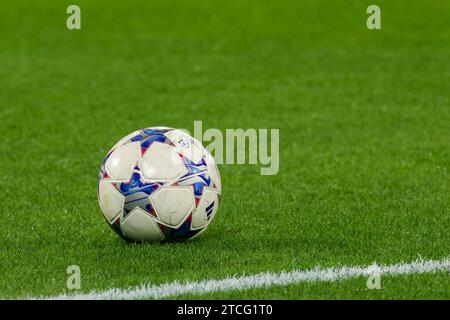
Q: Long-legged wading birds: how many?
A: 0